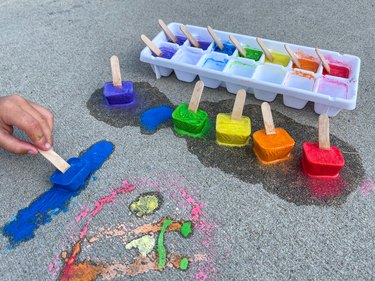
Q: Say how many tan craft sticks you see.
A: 14